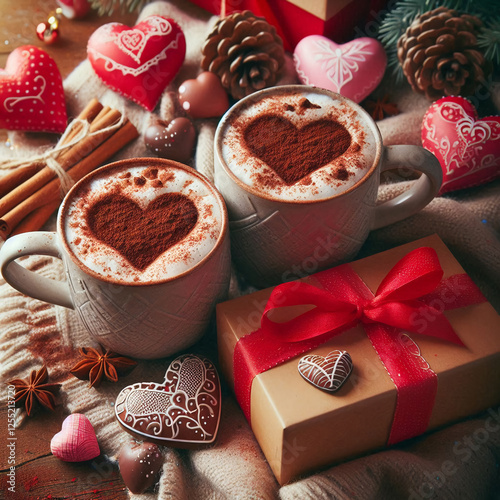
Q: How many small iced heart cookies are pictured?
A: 2